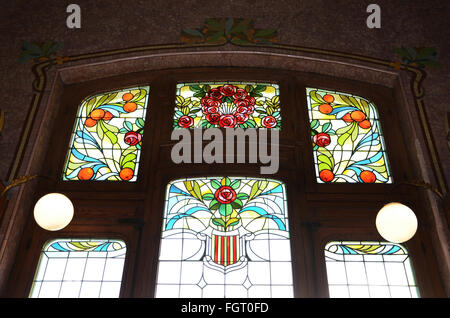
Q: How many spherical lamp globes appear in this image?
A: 2